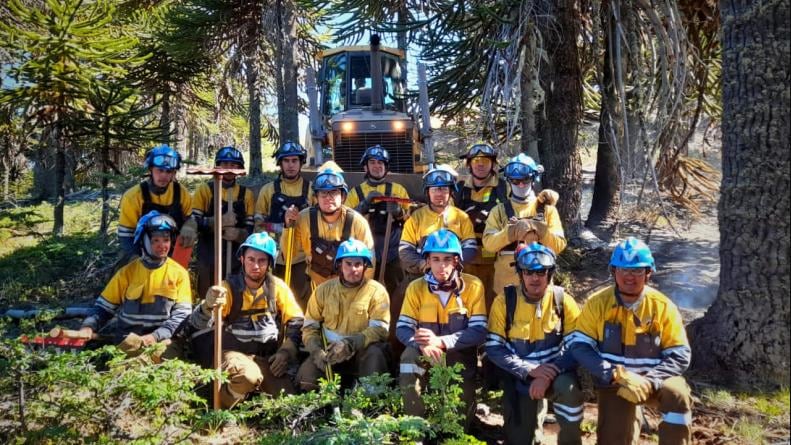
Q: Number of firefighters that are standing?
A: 8